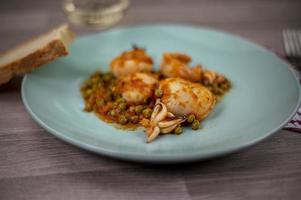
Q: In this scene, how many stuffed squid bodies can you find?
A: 4